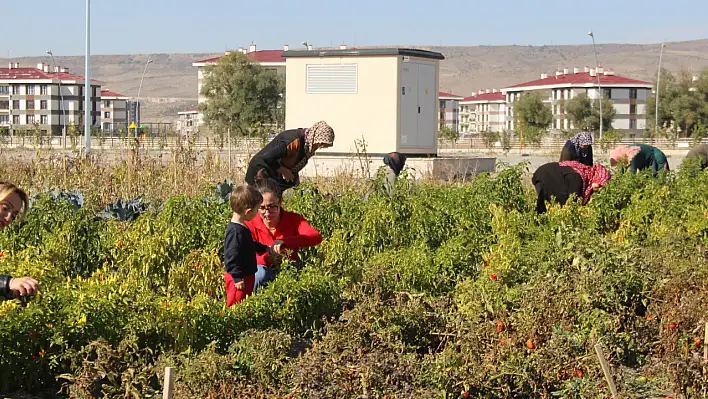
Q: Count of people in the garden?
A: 9